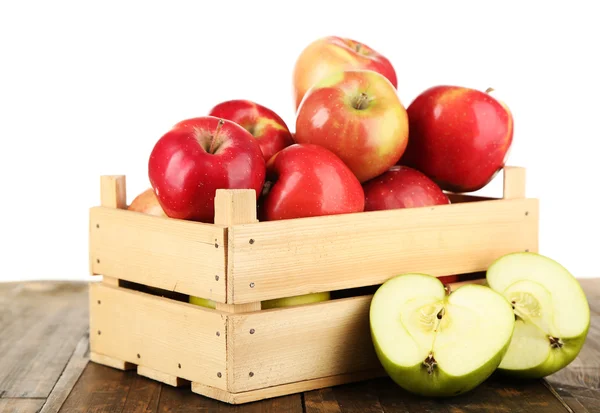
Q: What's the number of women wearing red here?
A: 0